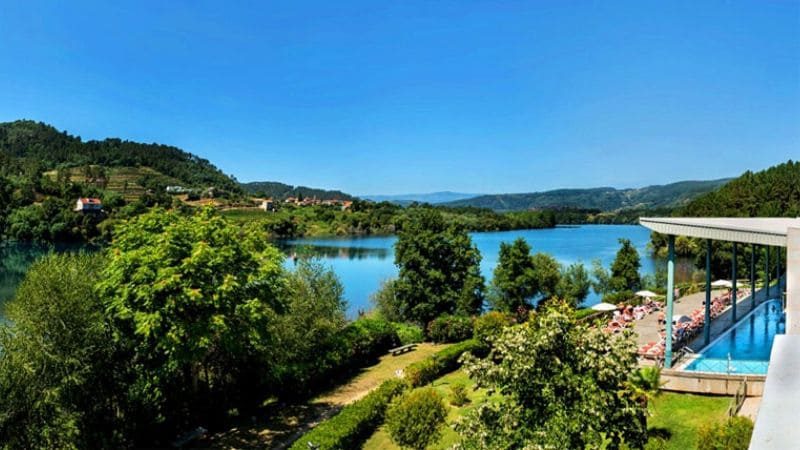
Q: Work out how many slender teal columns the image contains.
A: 6